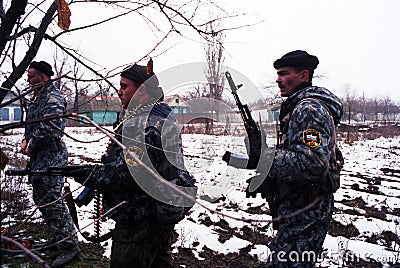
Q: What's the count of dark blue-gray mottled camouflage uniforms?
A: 3